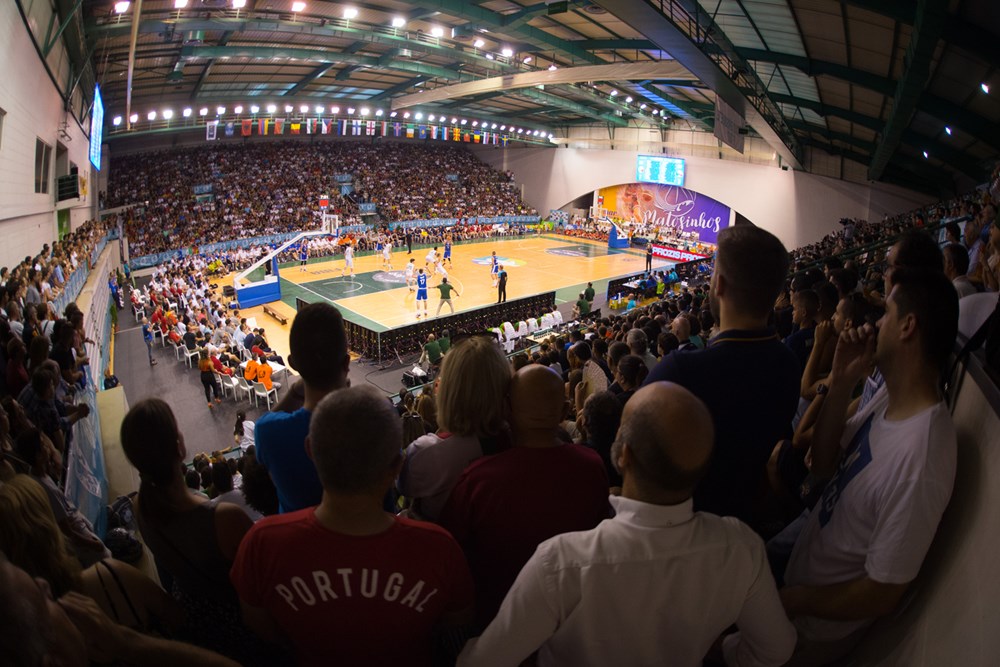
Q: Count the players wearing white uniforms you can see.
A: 5